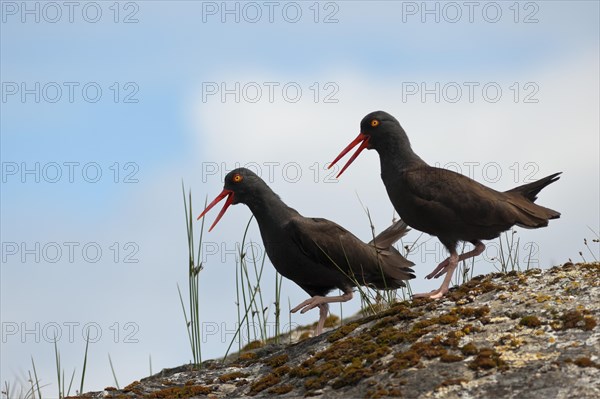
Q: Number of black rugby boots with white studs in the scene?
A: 0